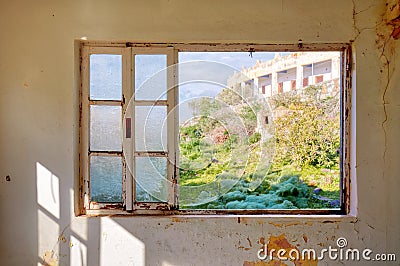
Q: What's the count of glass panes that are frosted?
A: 6